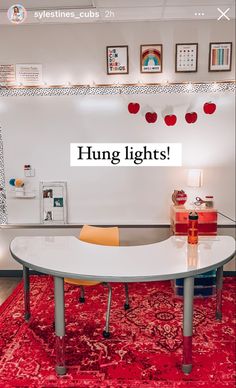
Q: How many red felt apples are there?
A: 5